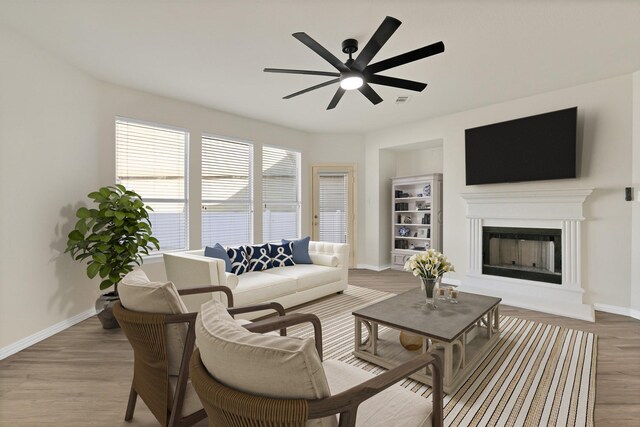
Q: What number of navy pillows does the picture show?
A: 3